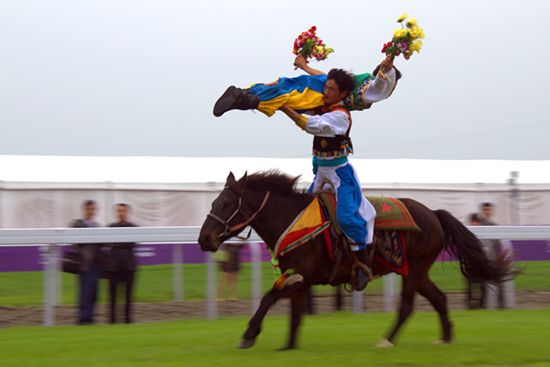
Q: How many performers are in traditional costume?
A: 2